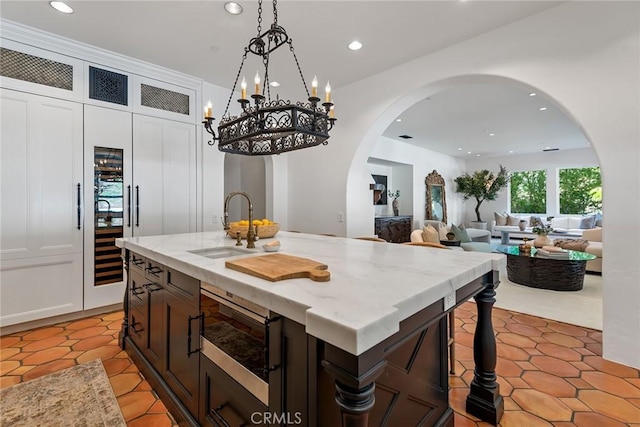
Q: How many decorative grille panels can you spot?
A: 3